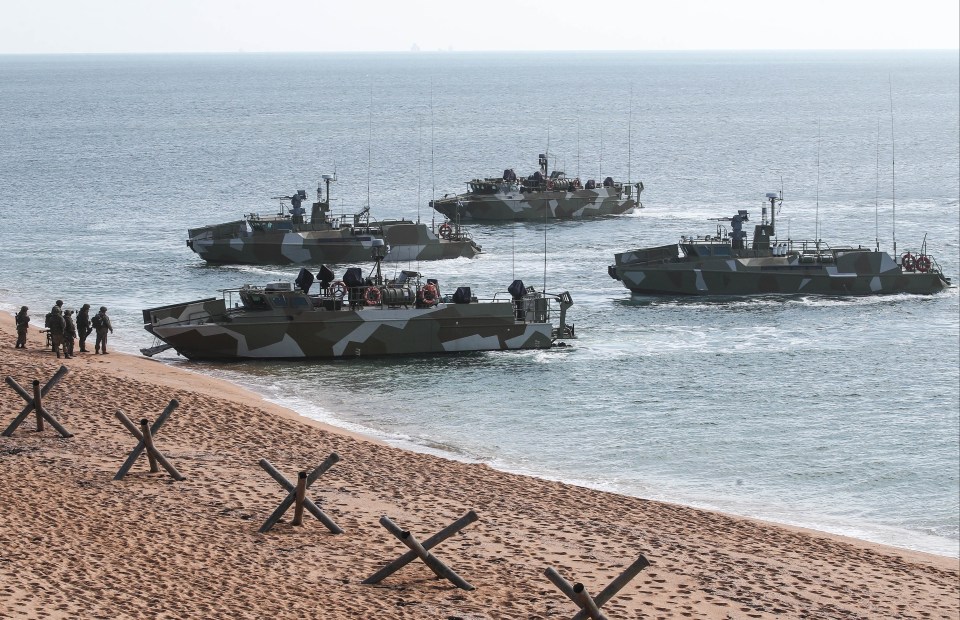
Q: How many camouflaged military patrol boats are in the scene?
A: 4